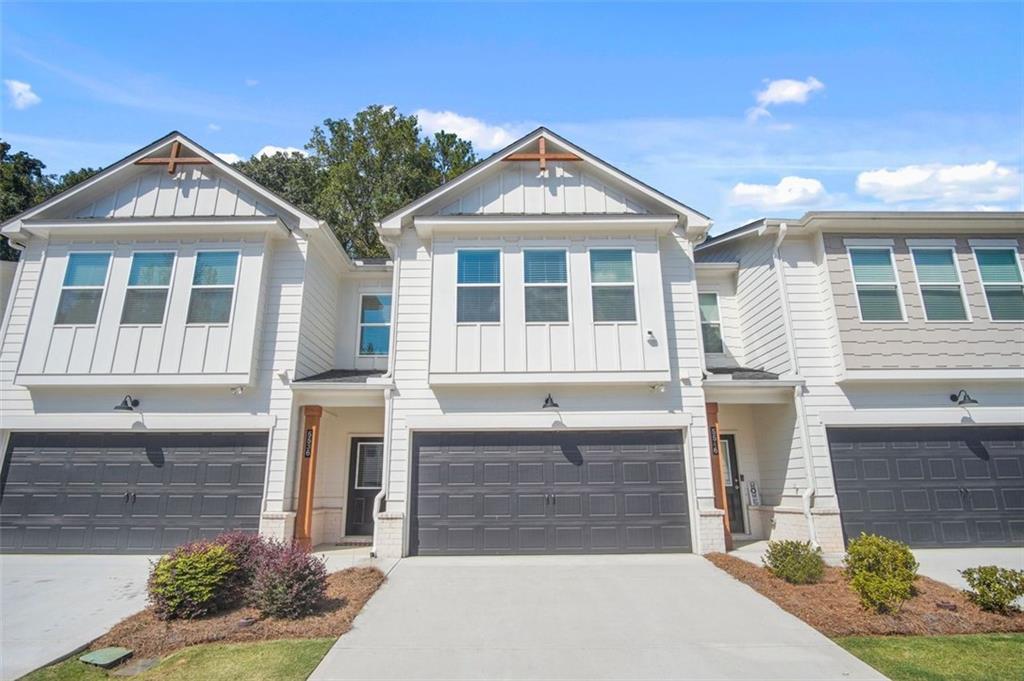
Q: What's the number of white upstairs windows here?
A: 11